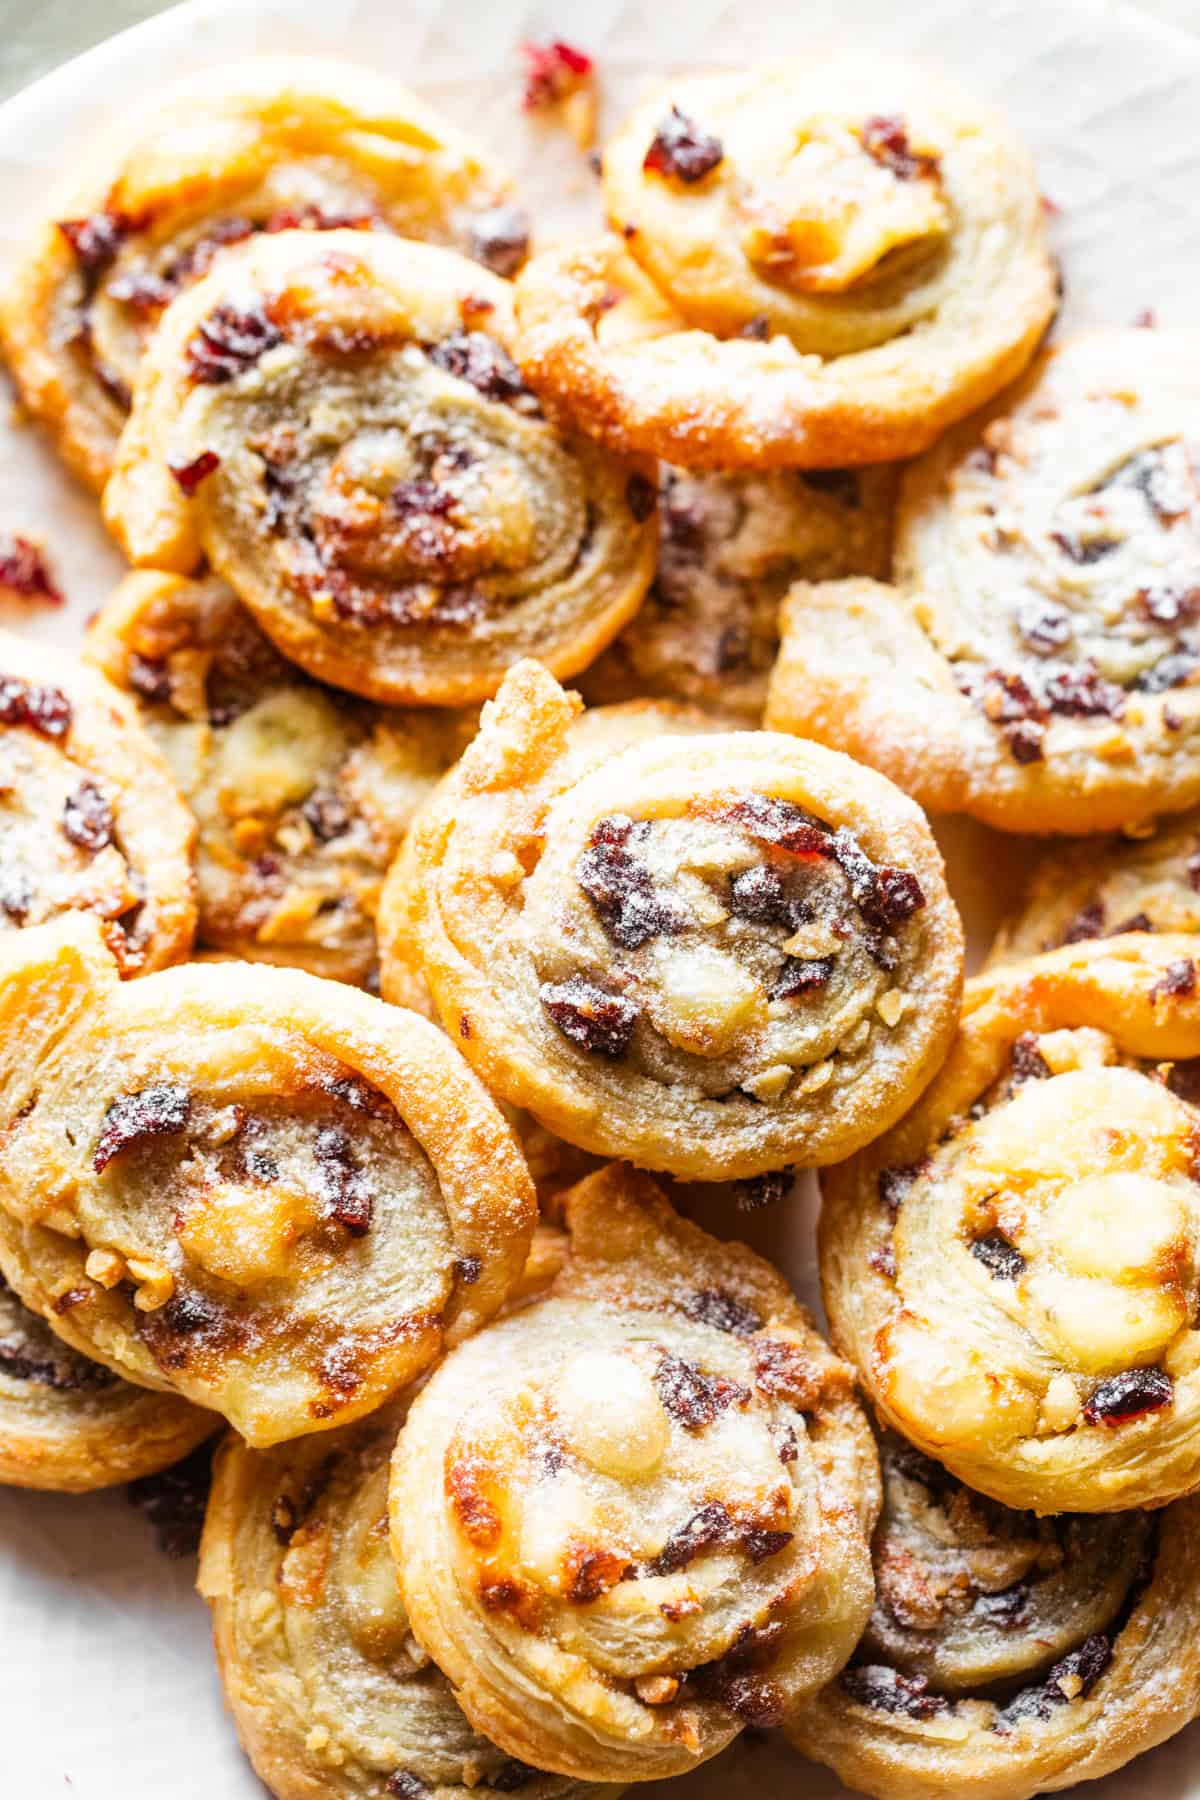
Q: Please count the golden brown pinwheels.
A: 15